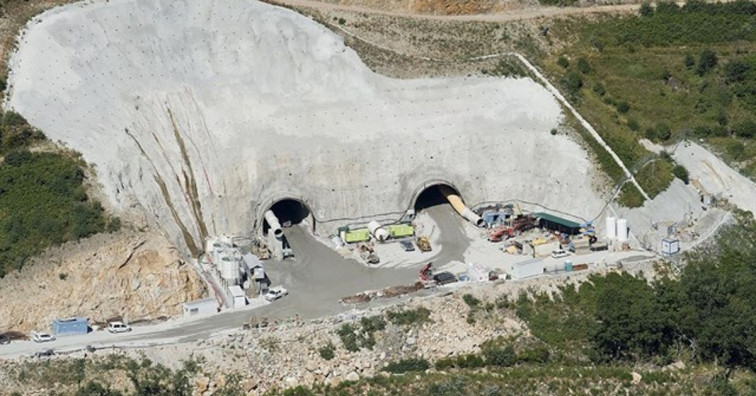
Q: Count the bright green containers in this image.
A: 2